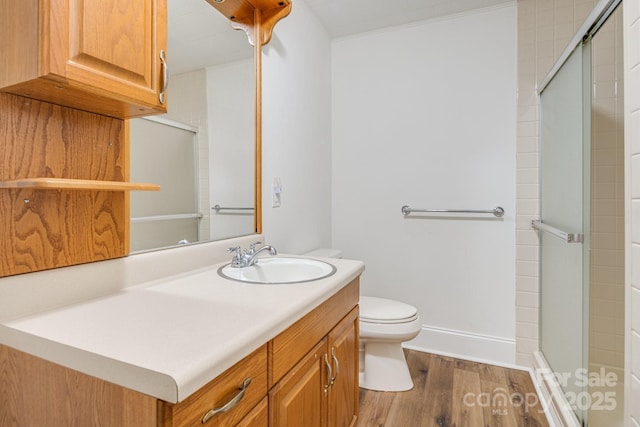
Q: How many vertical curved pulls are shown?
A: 3